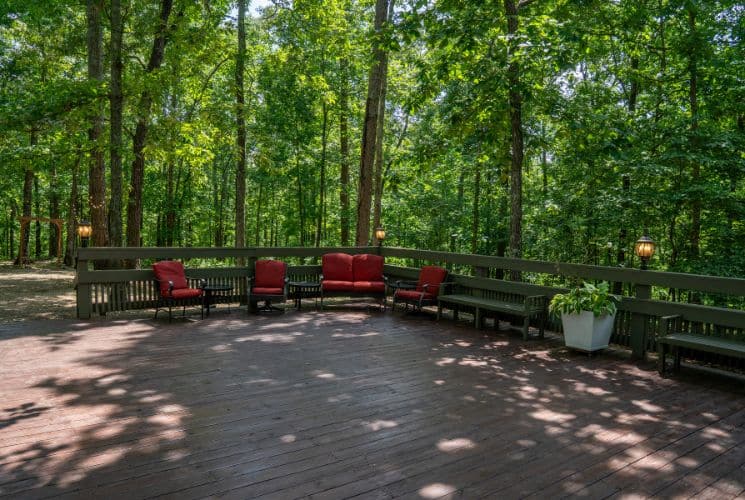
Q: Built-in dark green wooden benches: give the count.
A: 2